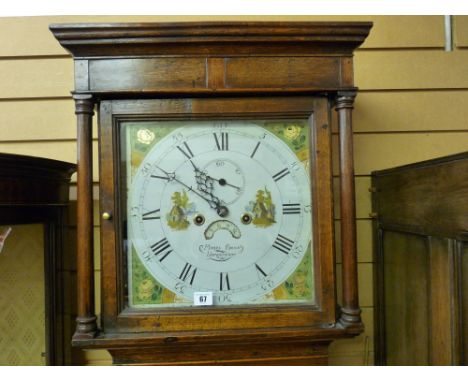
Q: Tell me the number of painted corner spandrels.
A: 4